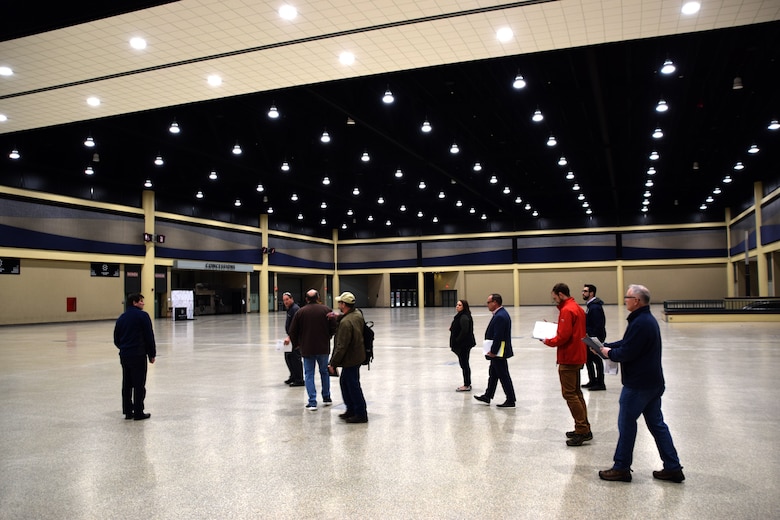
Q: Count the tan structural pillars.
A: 8